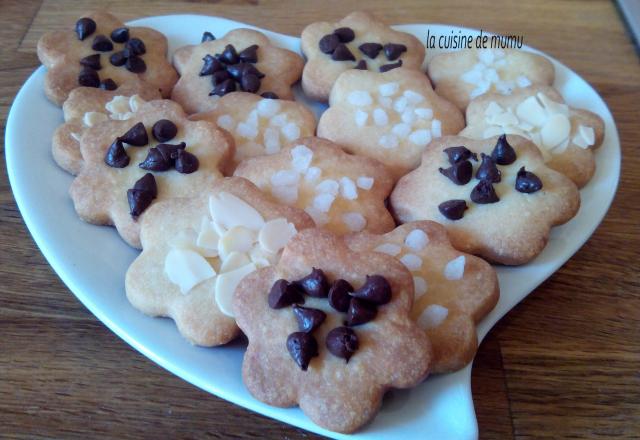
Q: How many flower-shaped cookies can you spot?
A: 14